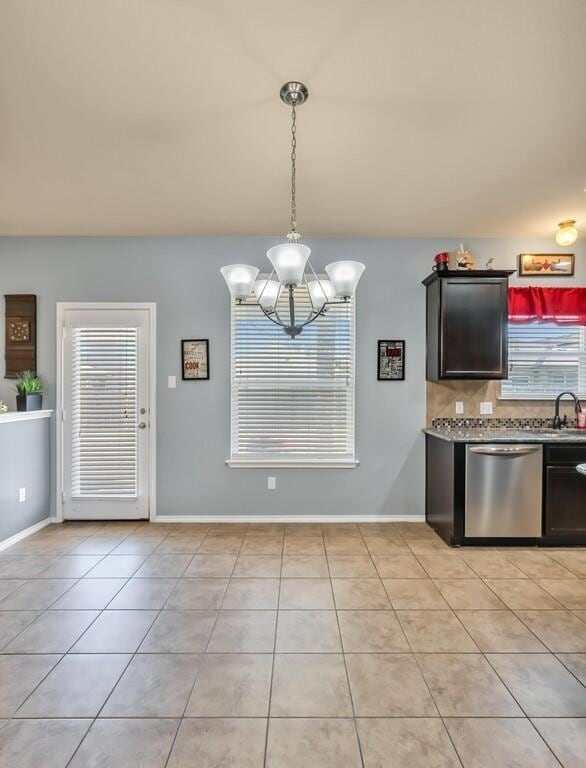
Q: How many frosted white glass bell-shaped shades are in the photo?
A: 5